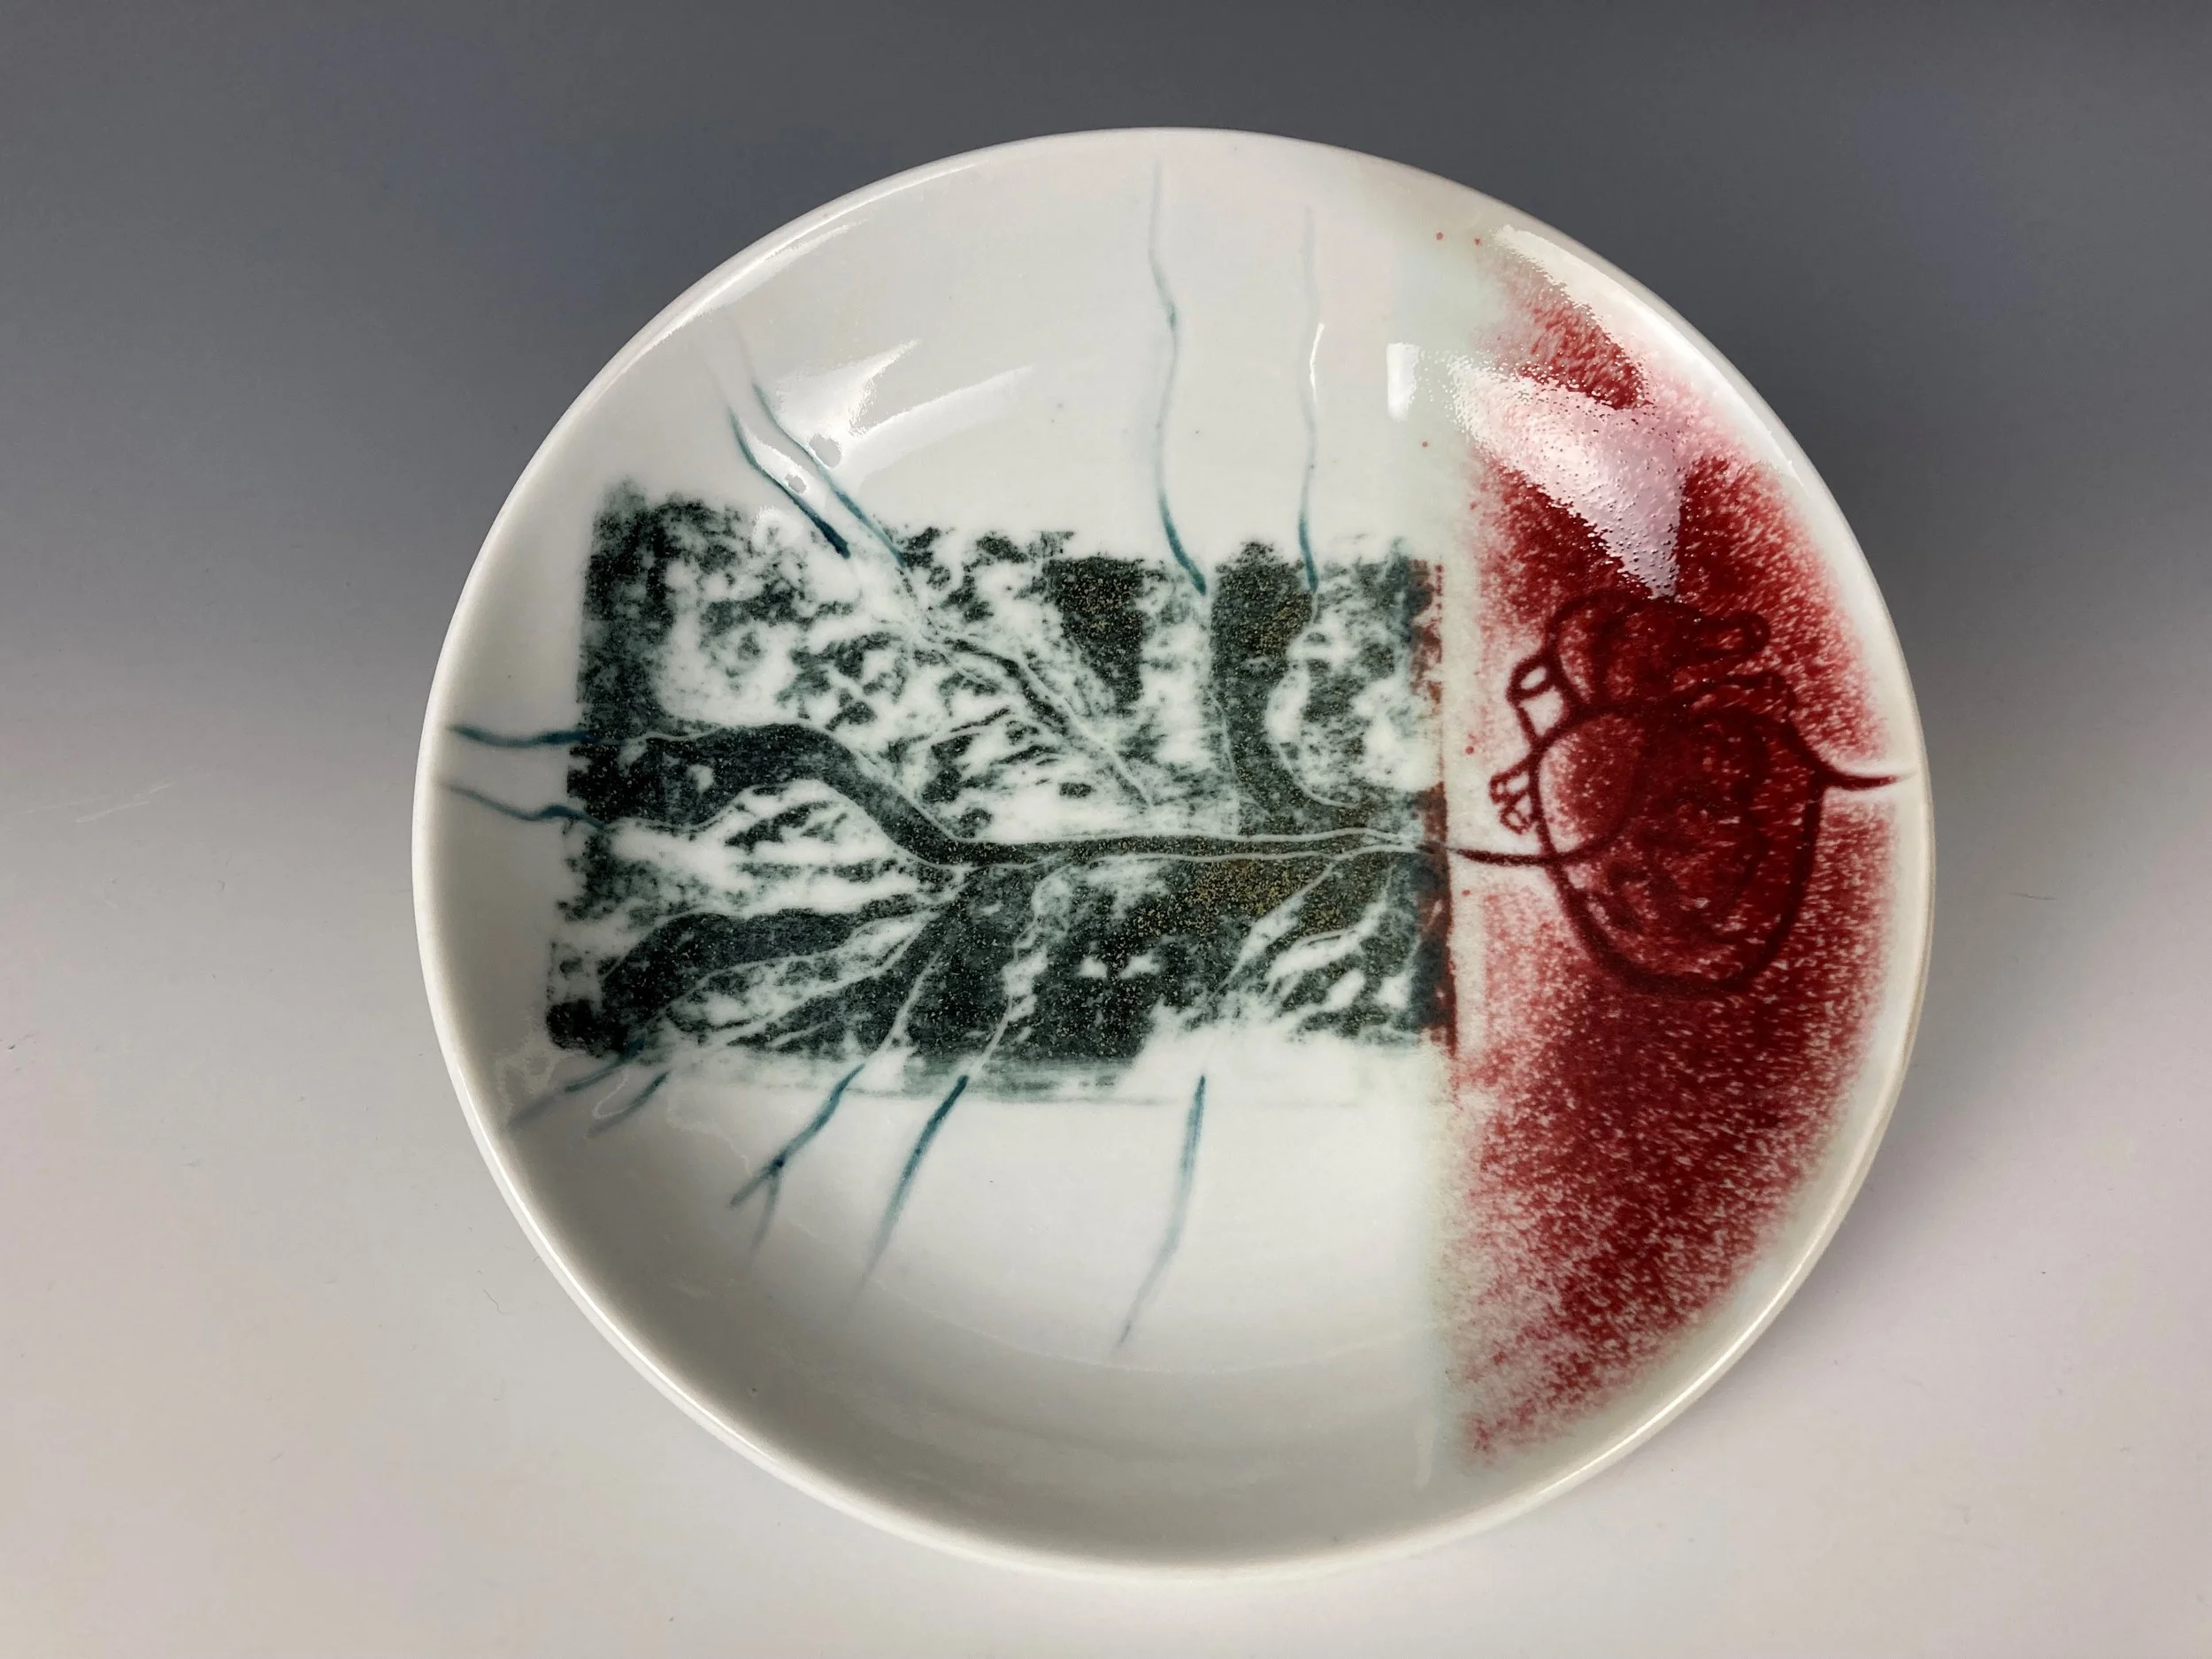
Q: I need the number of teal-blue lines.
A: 11